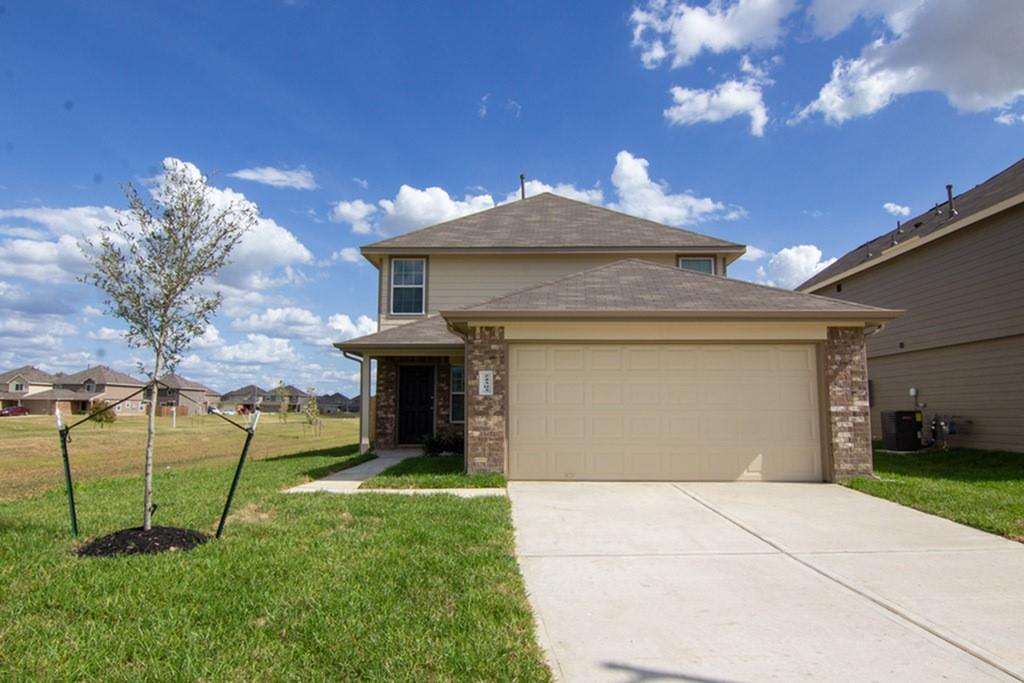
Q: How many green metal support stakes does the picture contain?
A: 2